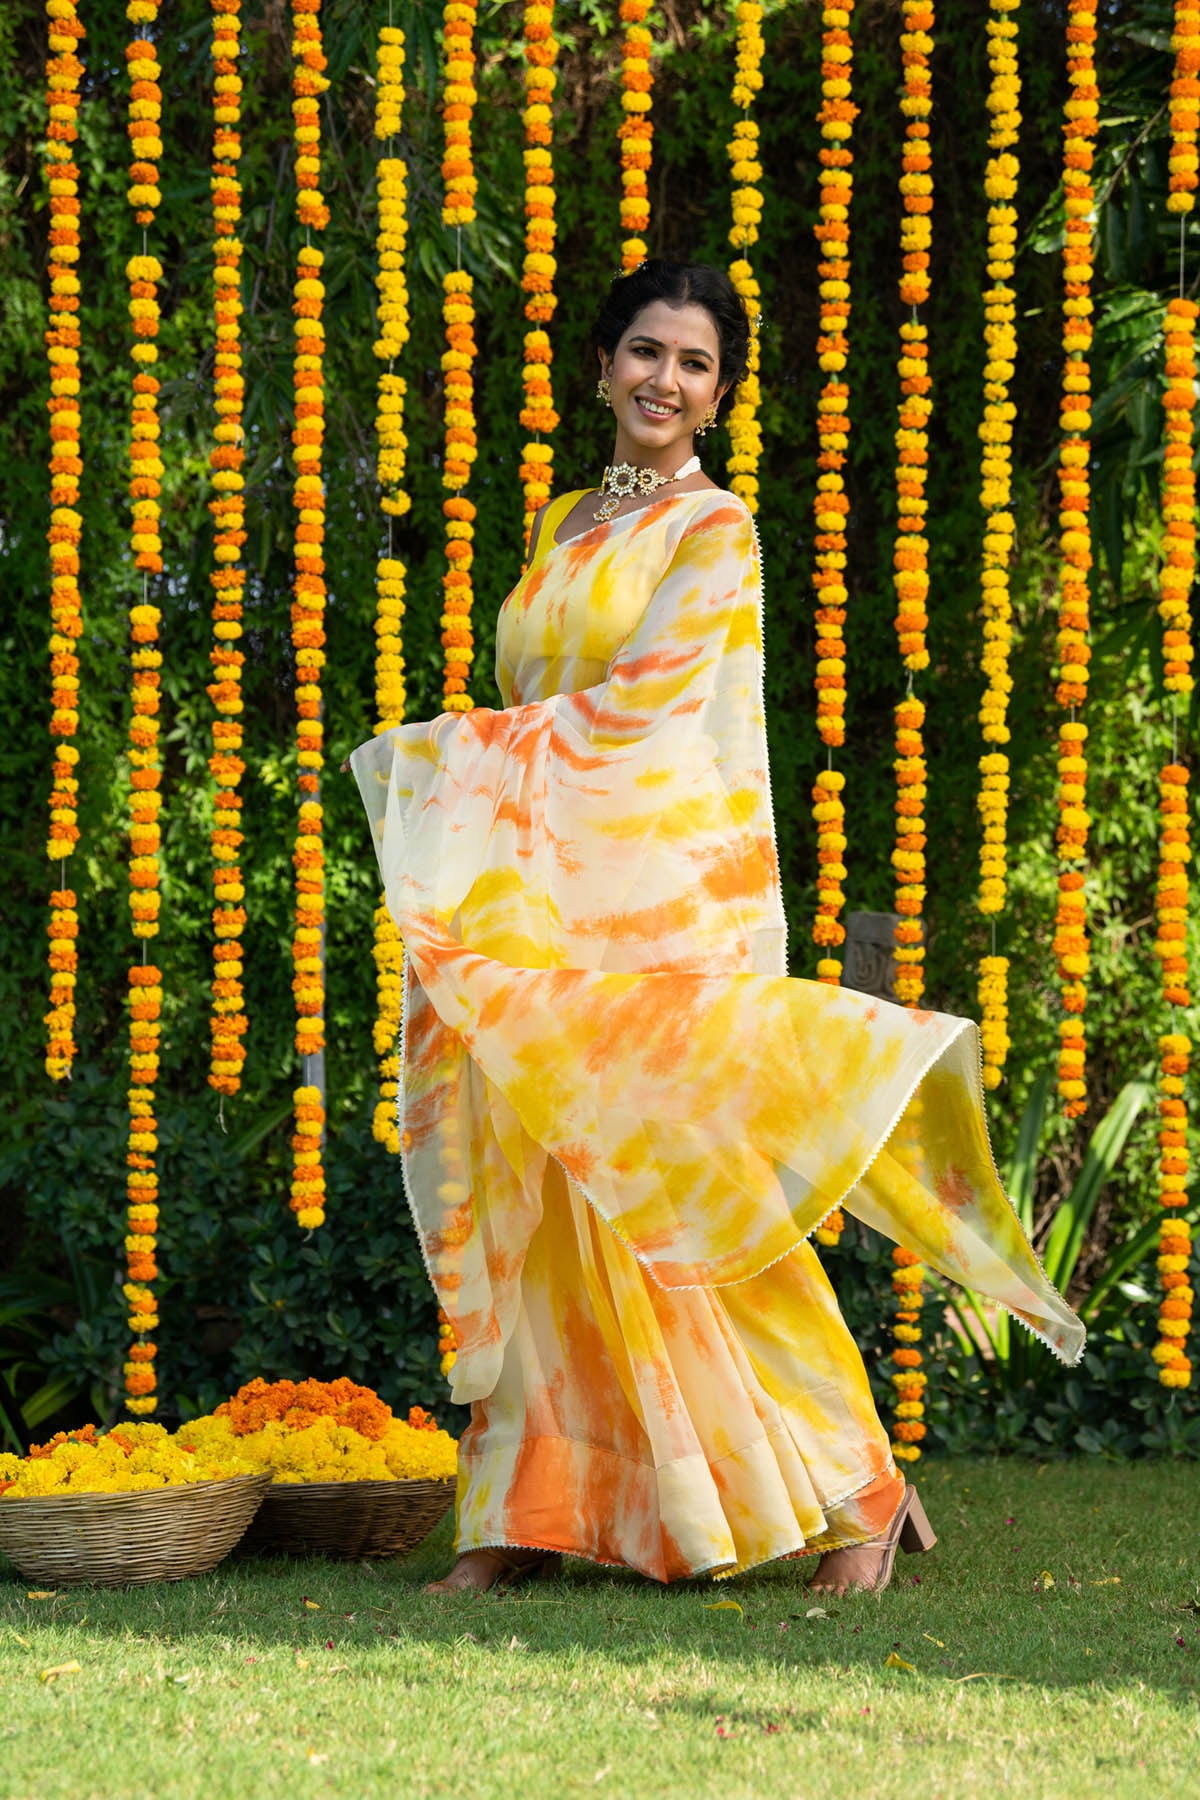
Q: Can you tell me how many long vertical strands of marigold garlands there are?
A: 14